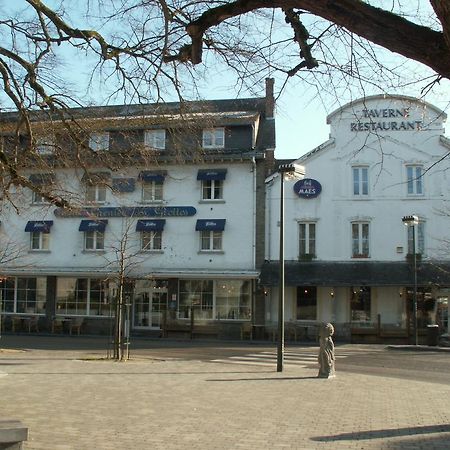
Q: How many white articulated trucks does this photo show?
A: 0